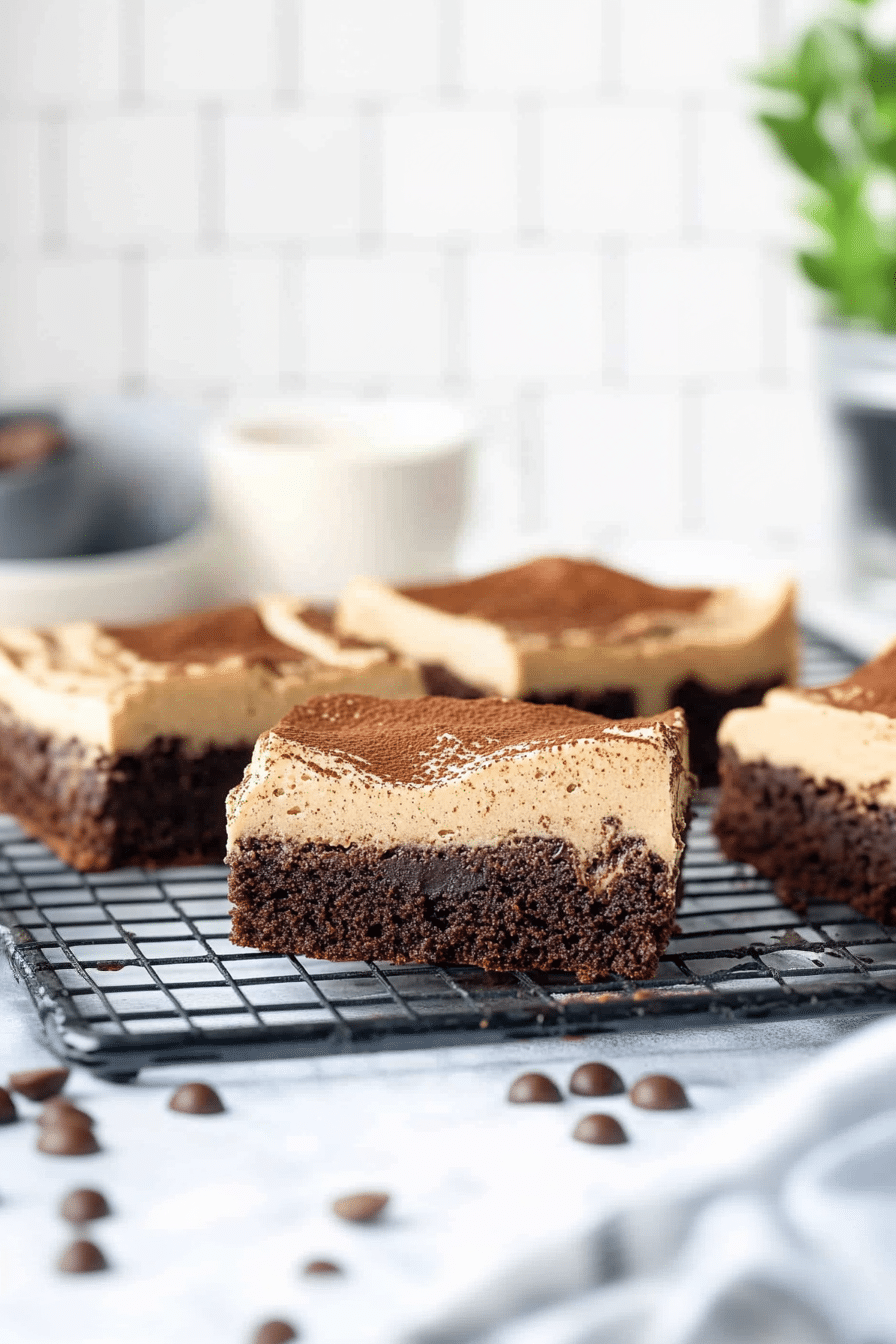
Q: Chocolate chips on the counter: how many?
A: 14